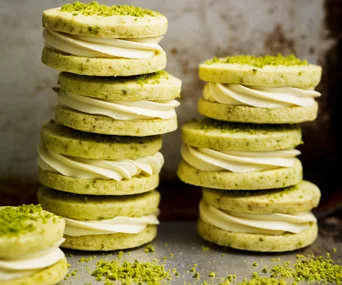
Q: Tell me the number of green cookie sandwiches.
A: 8